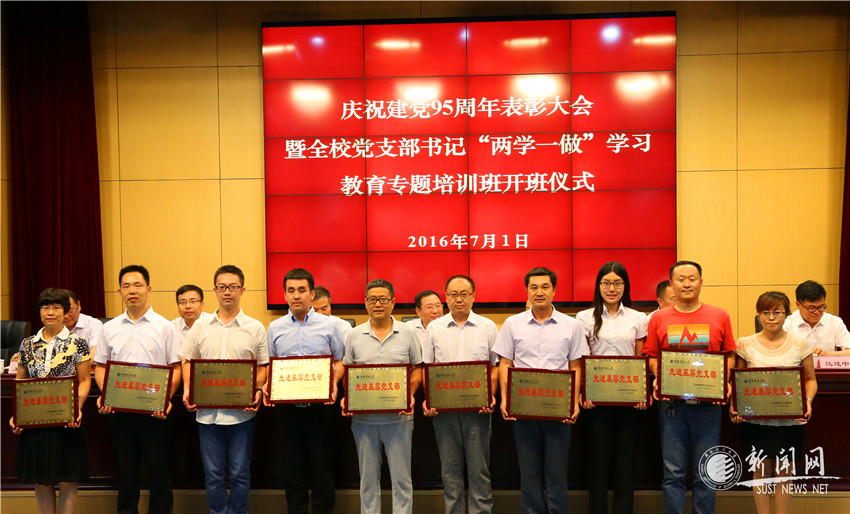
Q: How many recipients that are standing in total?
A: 10